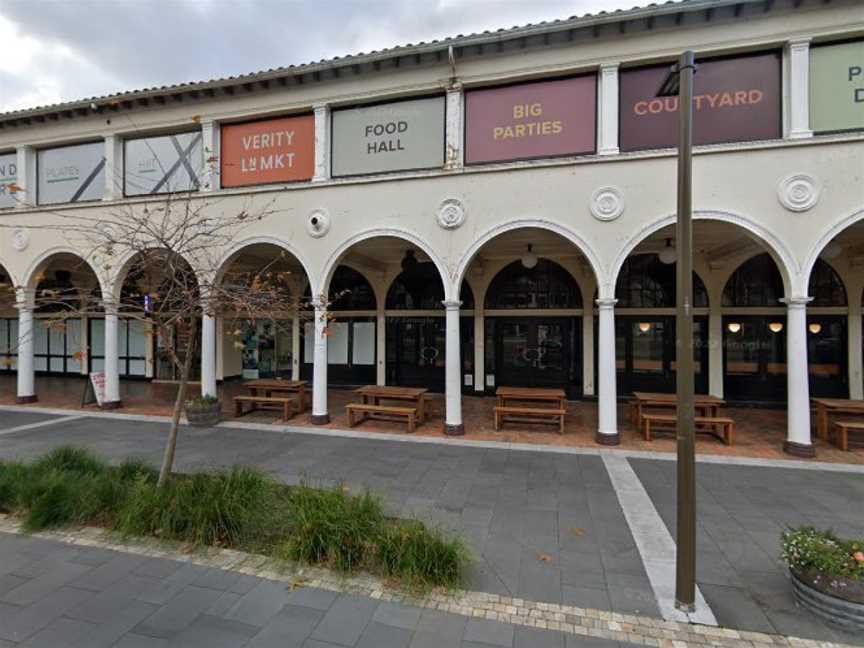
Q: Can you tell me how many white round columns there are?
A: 7